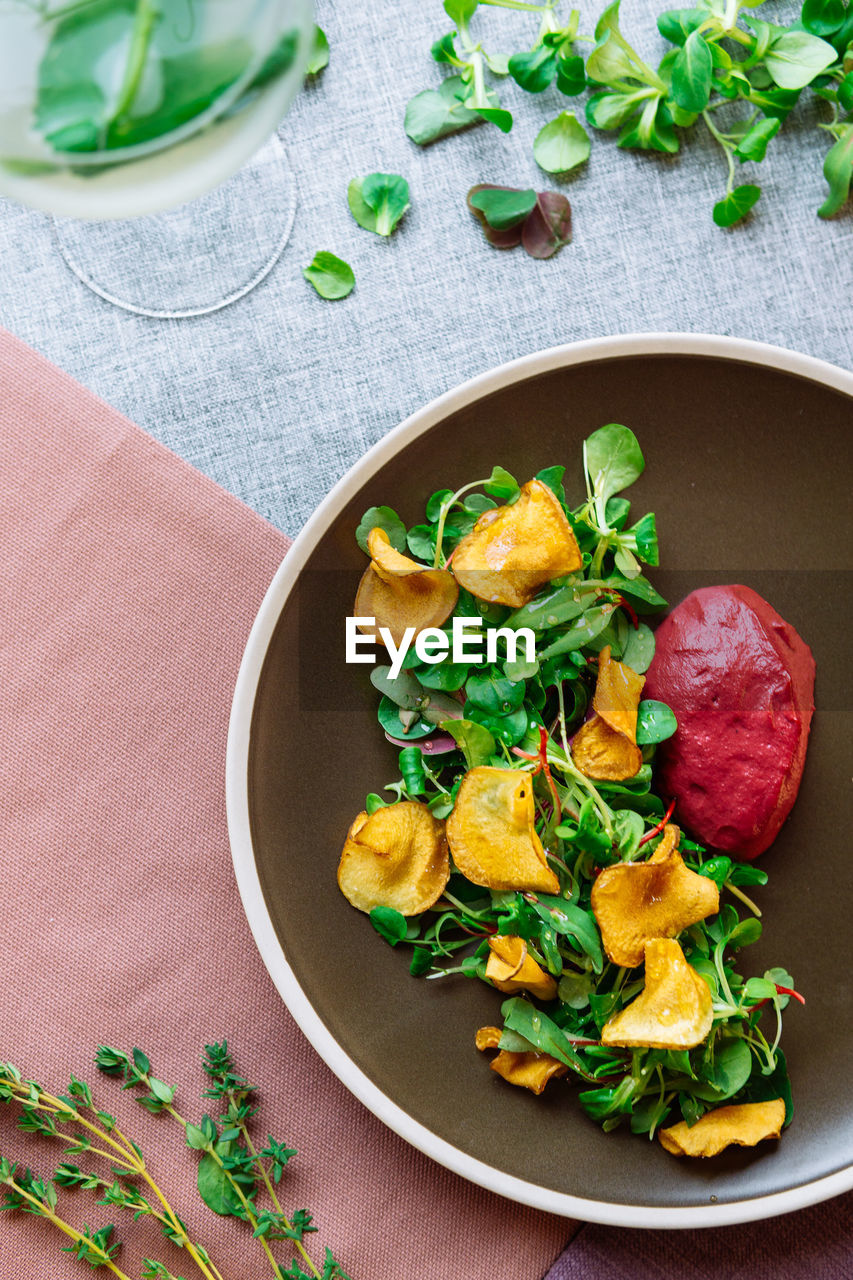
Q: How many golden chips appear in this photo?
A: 10